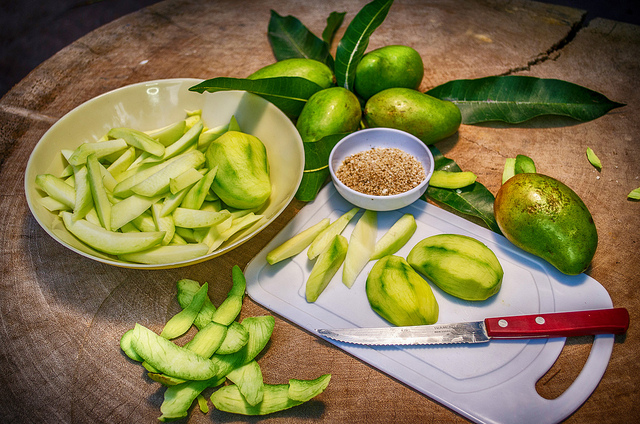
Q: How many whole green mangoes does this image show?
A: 5